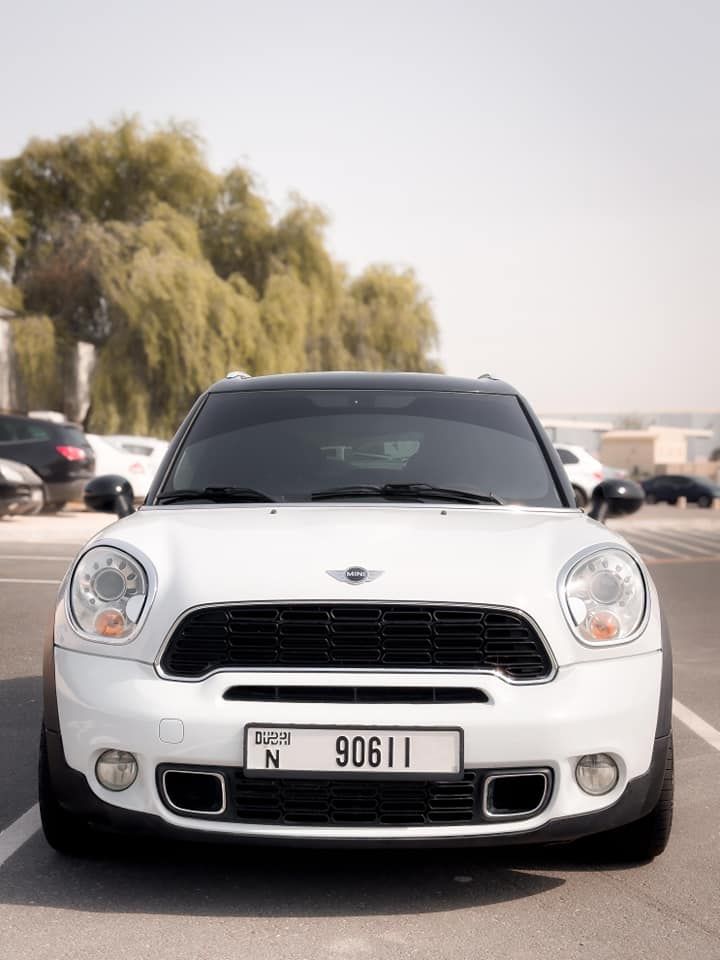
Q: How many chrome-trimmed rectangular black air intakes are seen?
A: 2